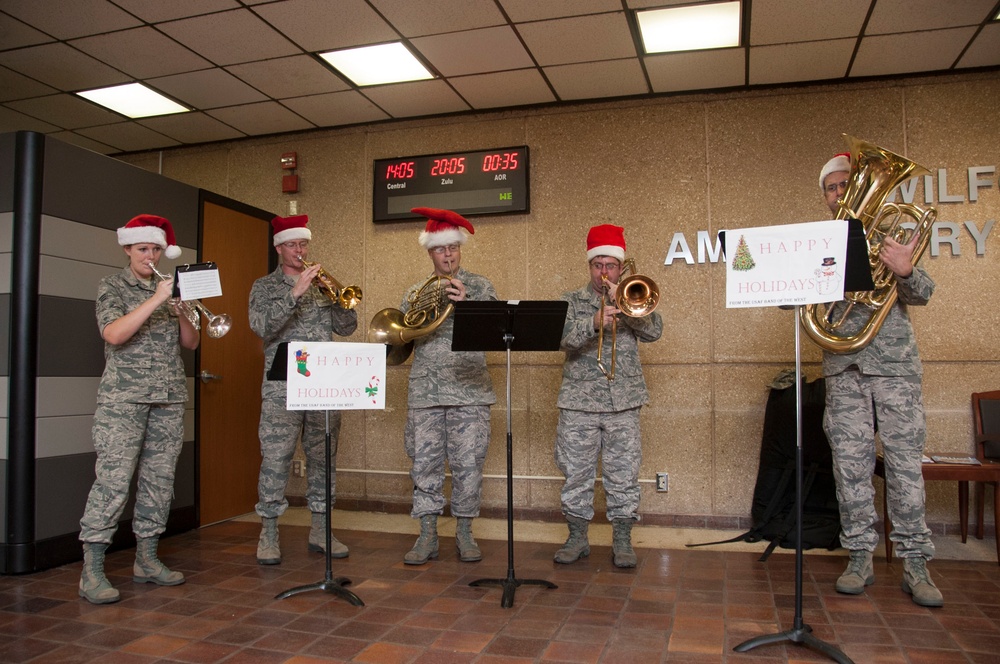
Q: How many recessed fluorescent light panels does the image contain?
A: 3